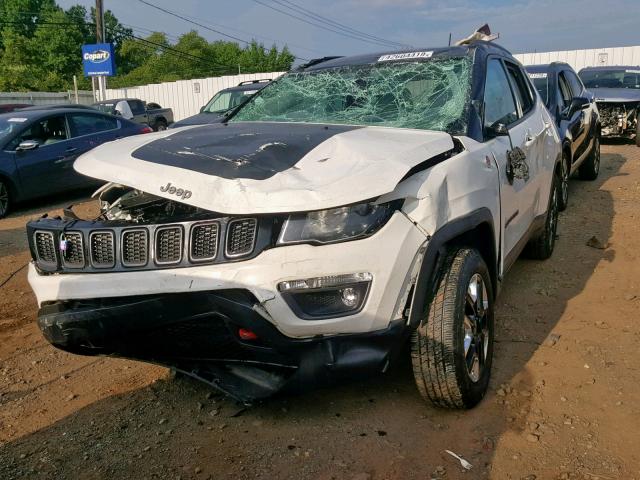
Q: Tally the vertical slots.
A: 7